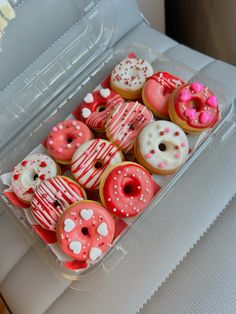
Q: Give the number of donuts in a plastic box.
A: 12